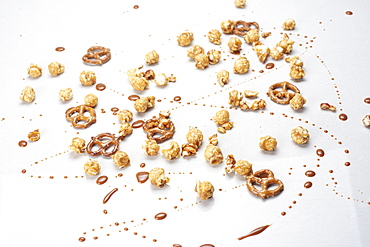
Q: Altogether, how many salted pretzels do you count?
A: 7